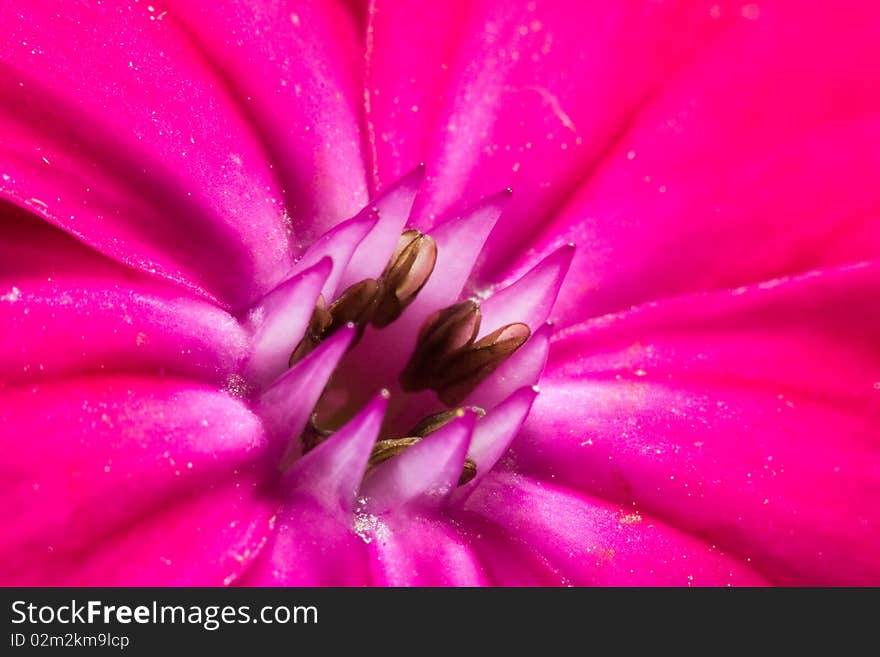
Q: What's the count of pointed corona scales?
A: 10